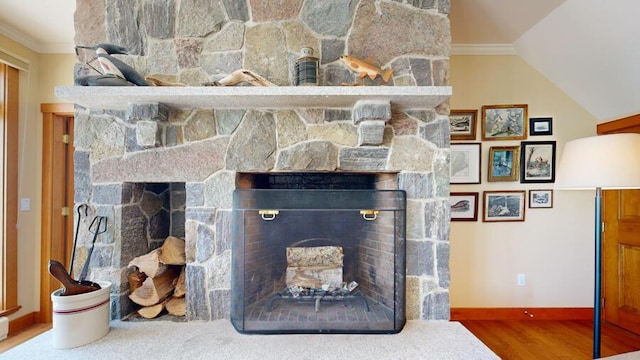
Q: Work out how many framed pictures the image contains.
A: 9